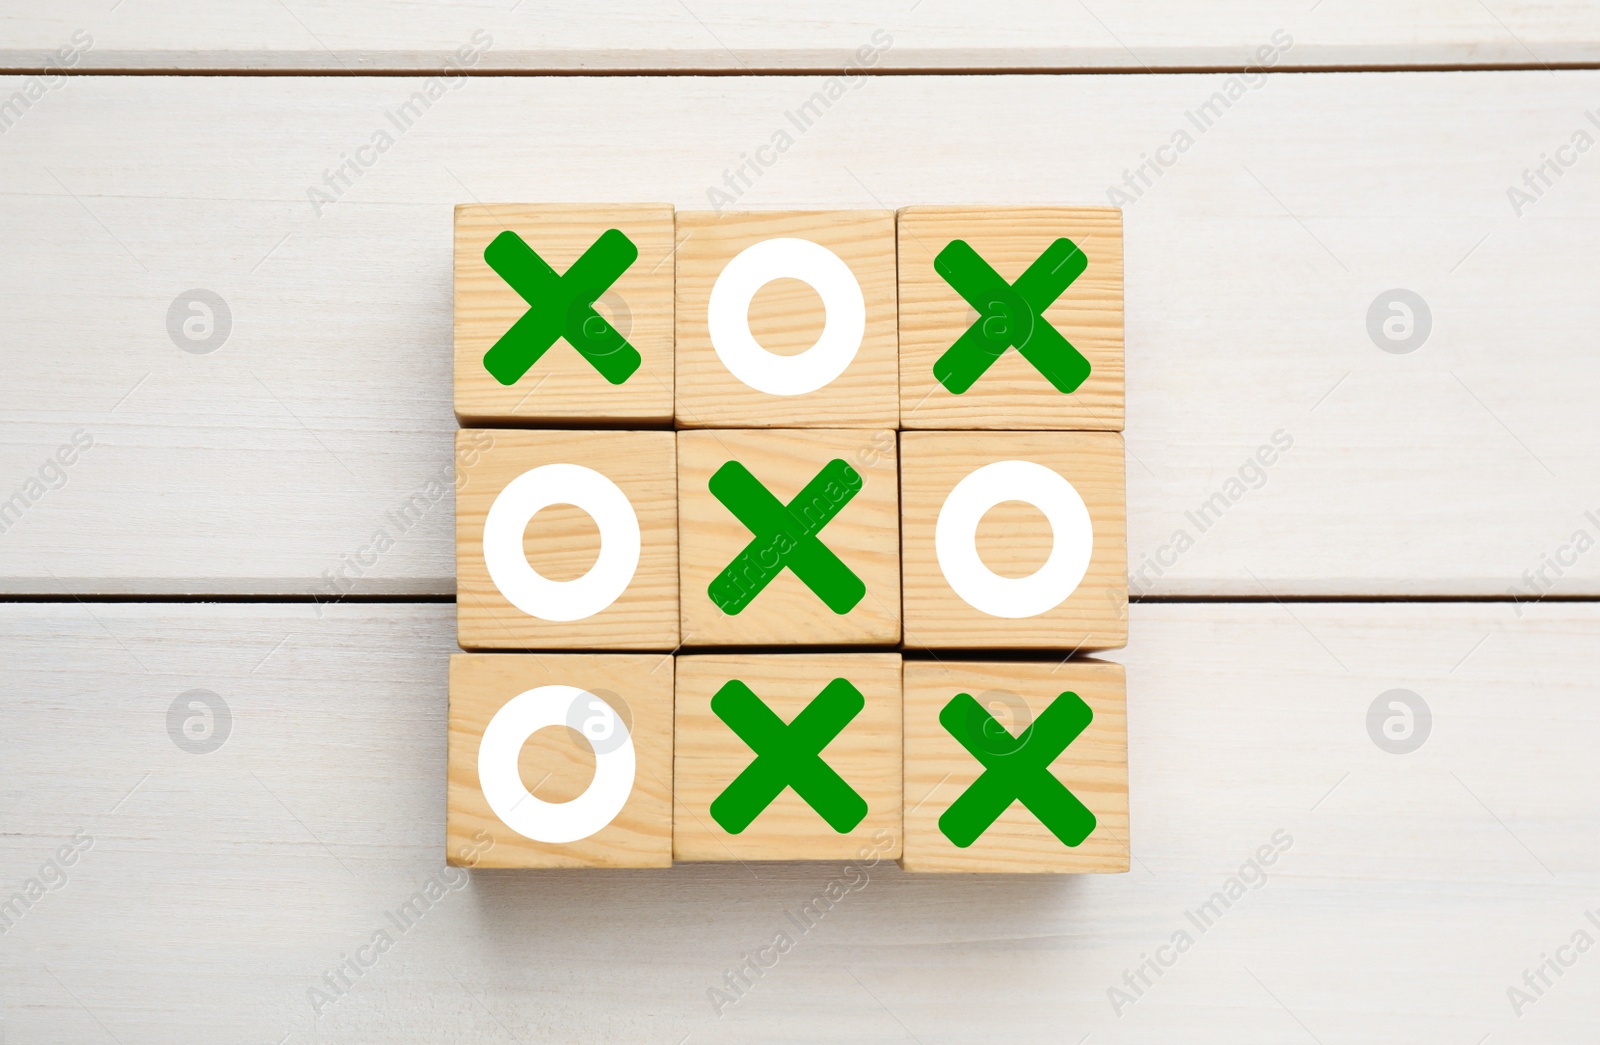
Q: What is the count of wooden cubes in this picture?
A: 9